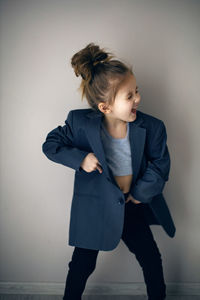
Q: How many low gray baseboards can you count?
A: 1